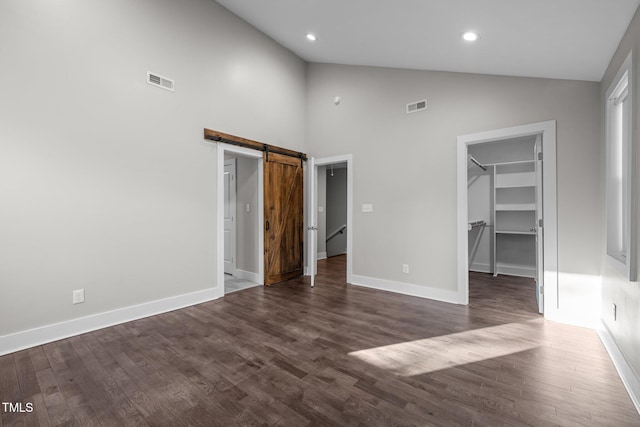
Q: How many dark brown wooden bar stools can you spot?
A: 0